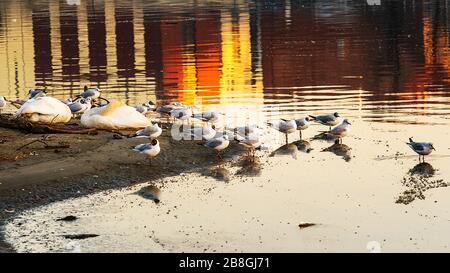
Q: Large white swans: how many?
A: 2